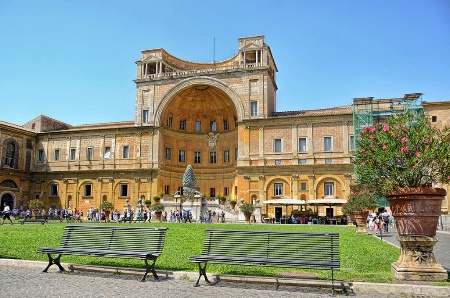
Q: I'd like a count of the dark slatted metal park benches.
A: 2